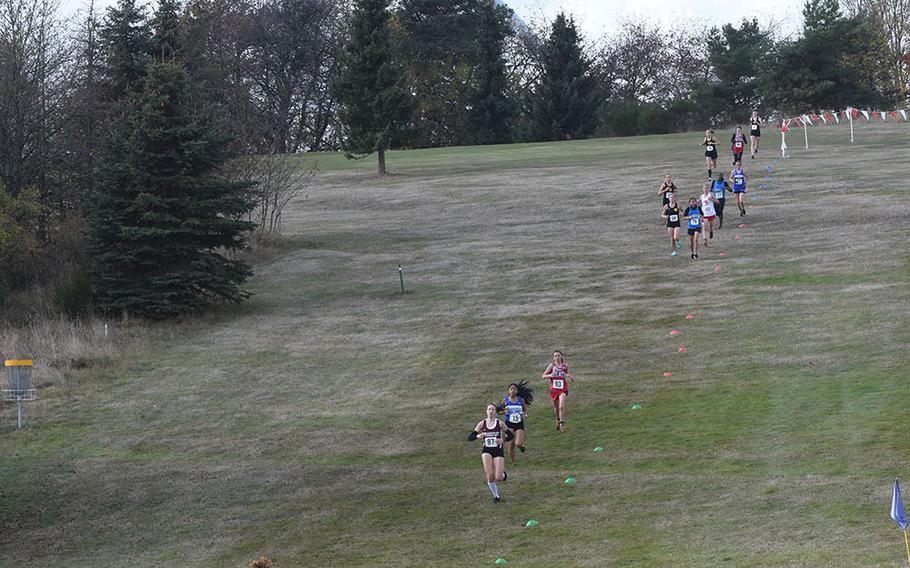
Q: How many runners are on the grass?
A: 12